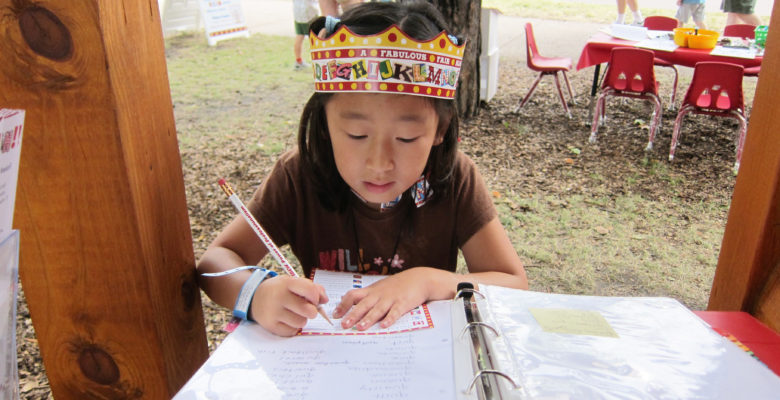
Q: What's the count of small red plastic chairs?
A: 5